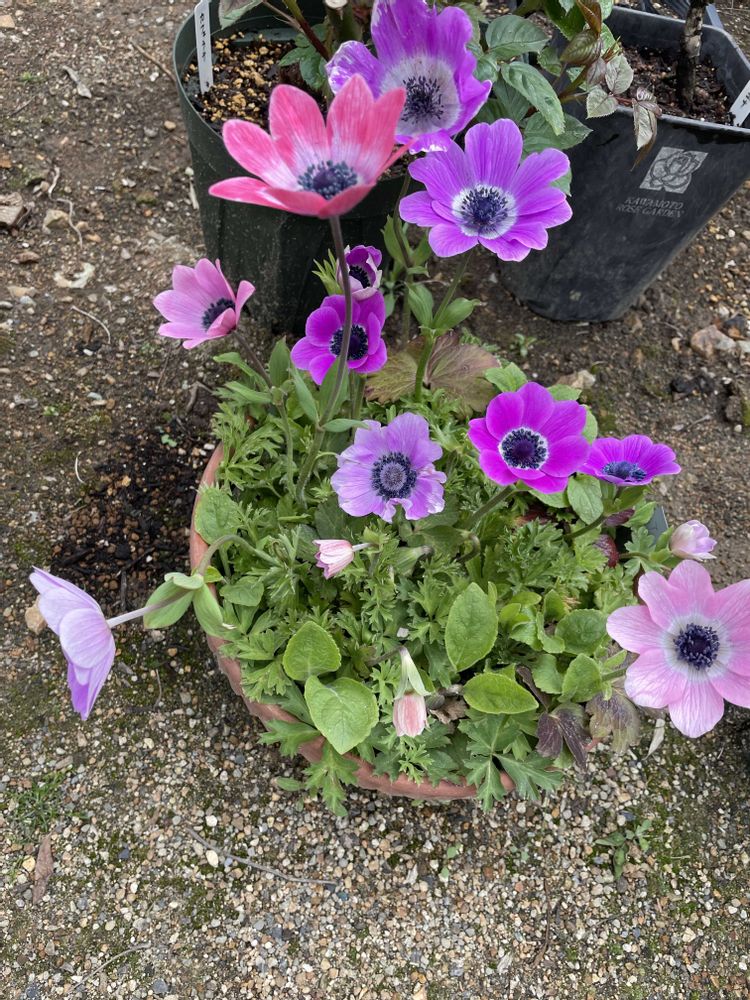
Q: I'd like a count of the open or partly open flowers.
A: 14